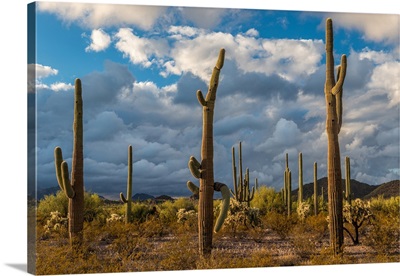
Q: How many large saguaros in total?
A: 3